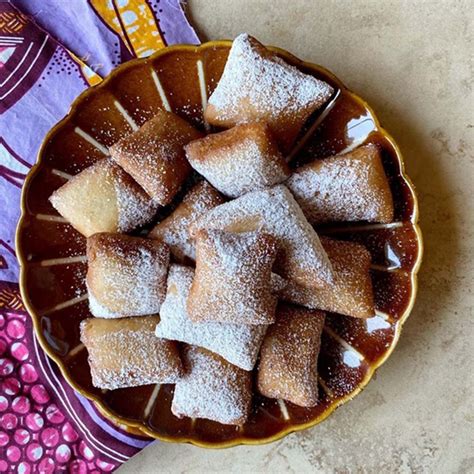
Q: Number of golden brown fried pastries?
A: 14